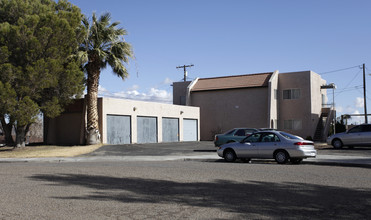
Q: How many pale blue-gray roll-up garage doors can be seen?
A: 4